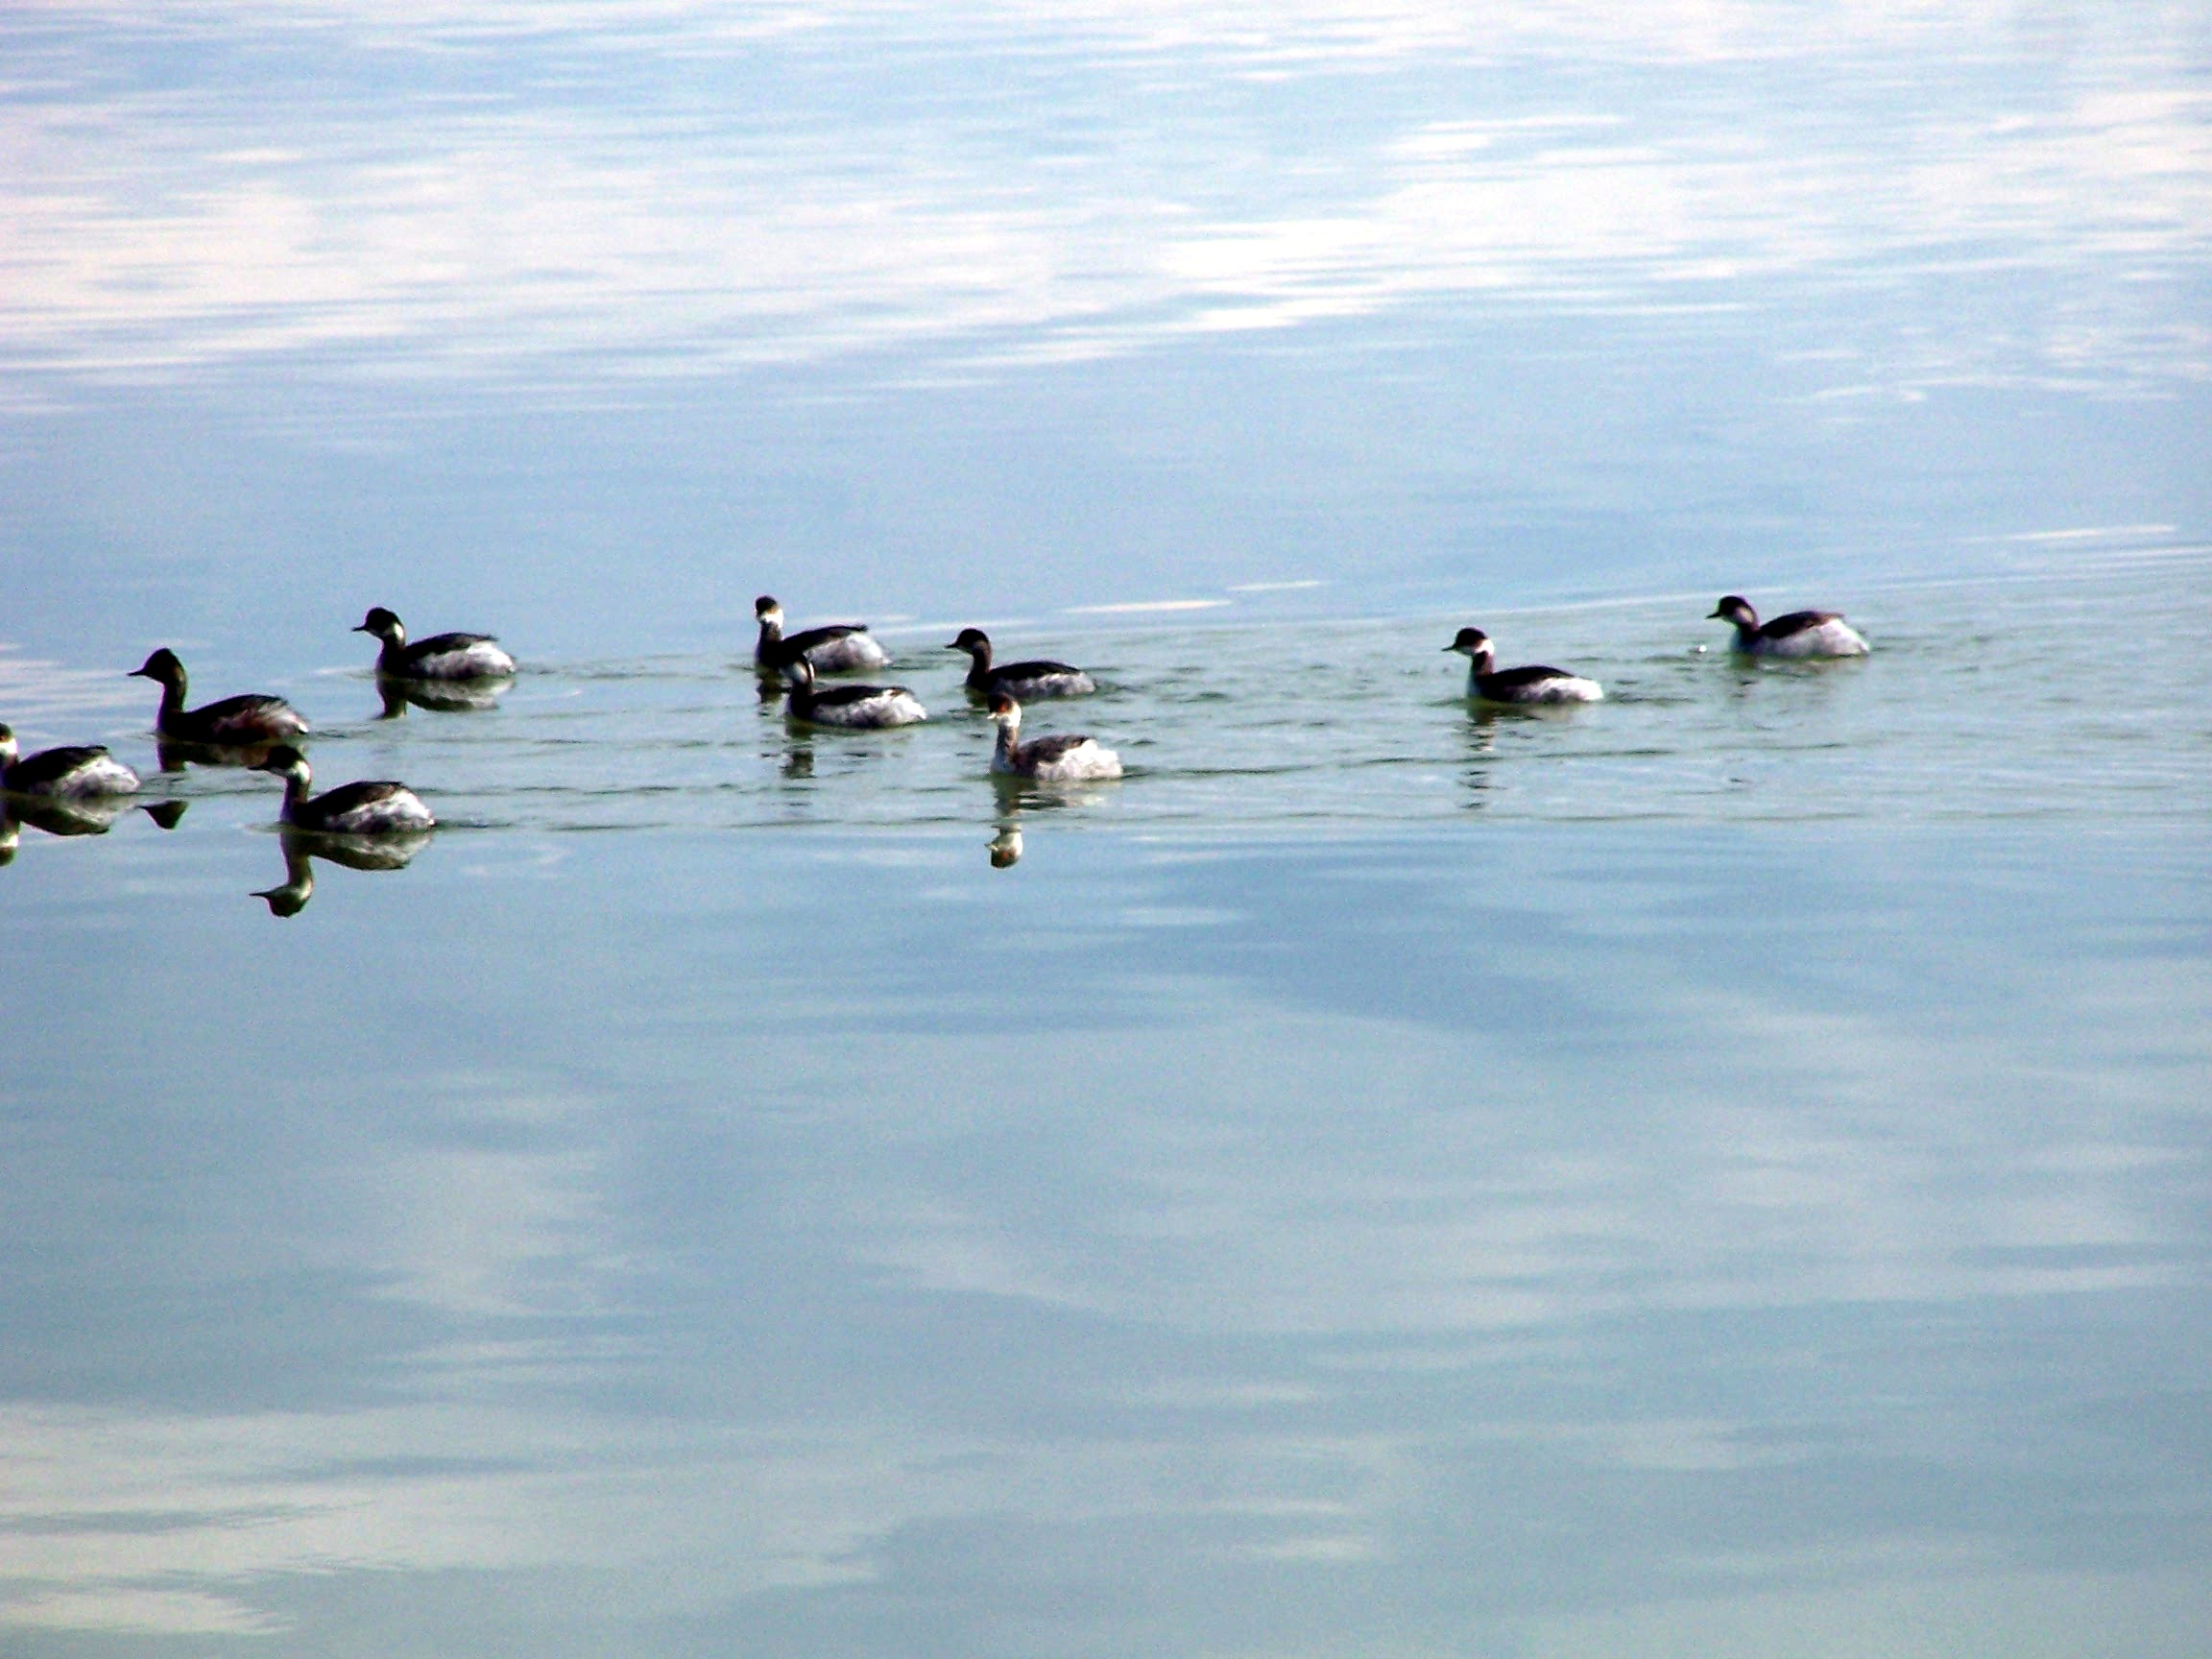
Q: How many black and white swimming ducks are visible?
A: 10